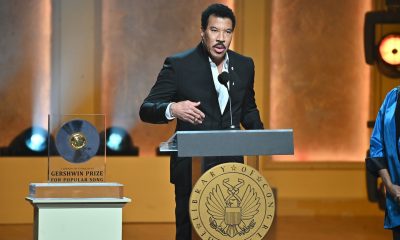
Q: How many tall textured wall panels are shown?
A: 3